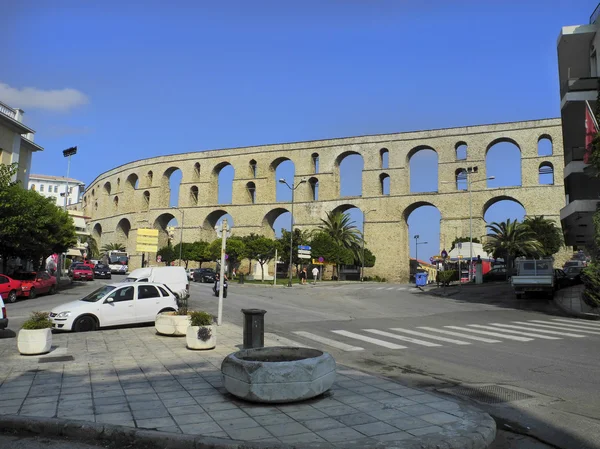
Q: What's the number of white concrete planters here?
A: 3